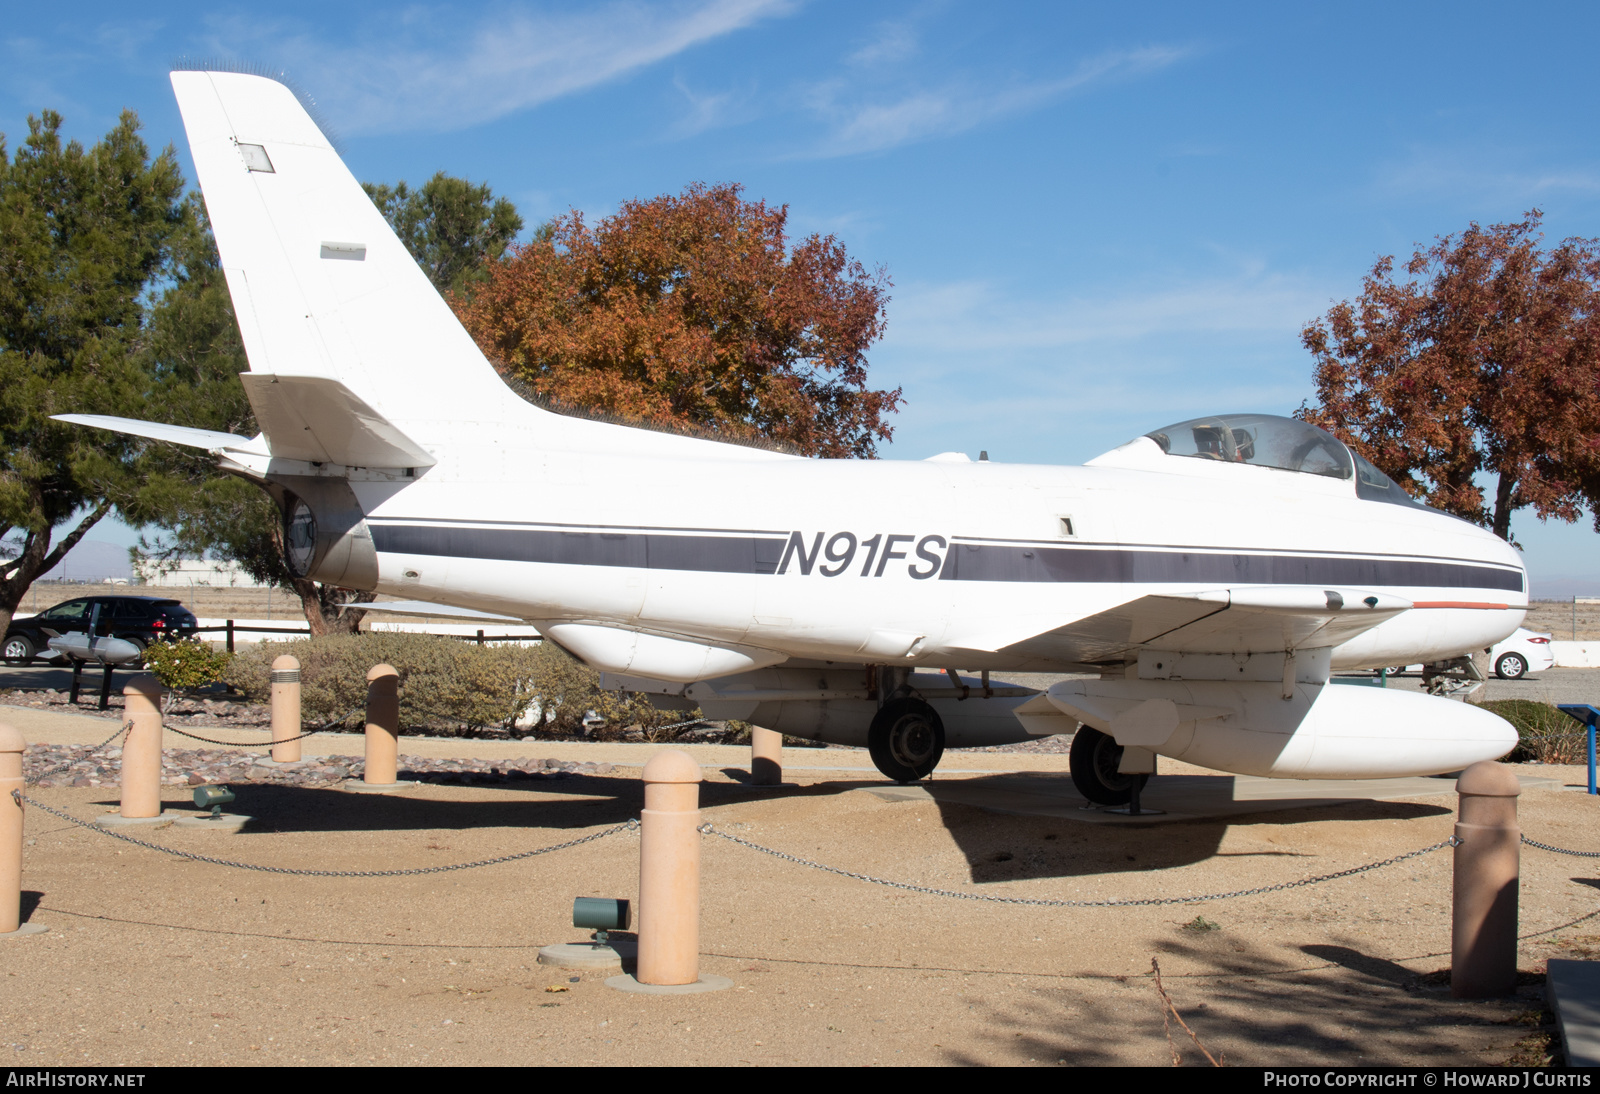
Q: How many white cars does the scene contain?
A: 1